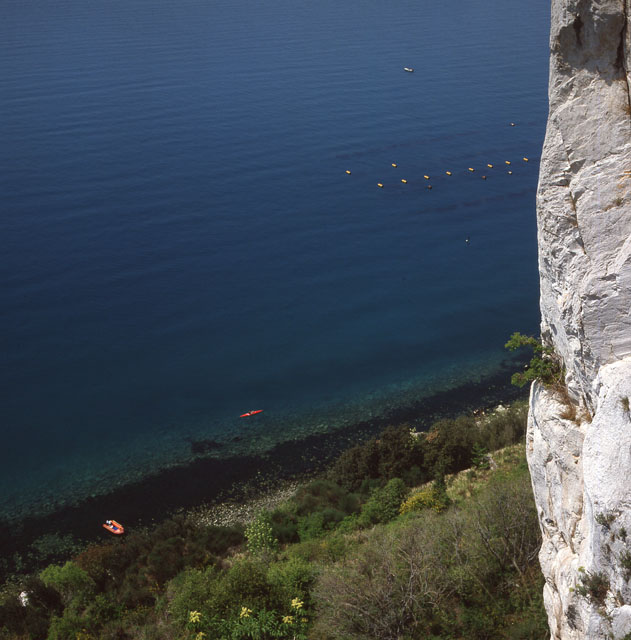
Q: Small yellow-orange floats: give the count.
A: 10